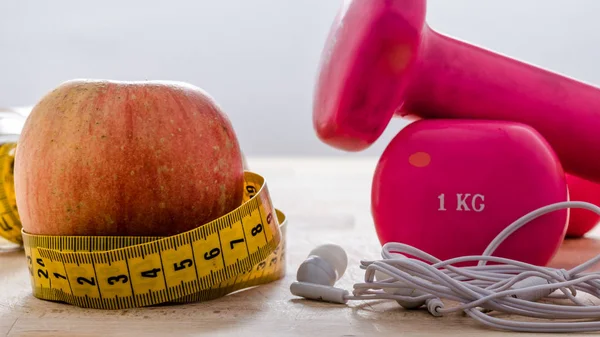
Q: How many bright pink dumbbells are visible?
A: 2